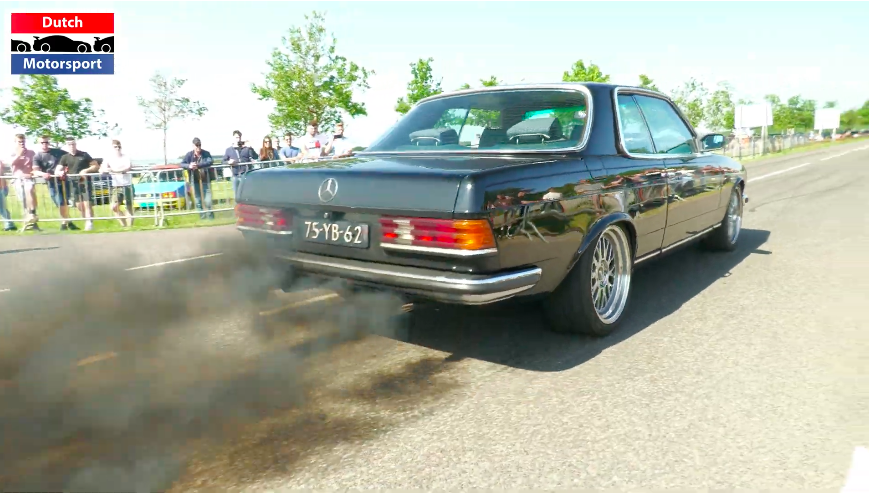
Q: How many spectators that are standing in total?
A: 12